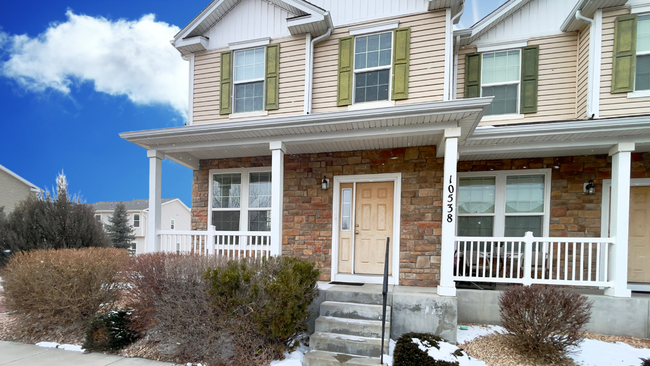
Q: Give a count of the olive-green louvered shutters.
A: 7